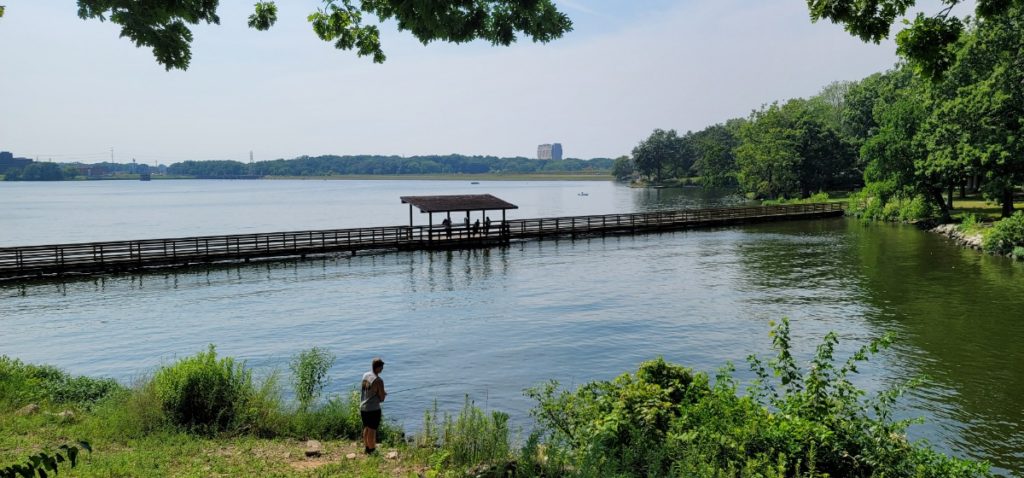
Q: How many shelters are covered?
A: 1